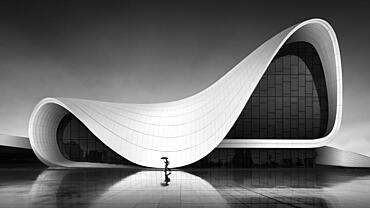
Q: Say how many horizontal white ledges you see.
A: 1